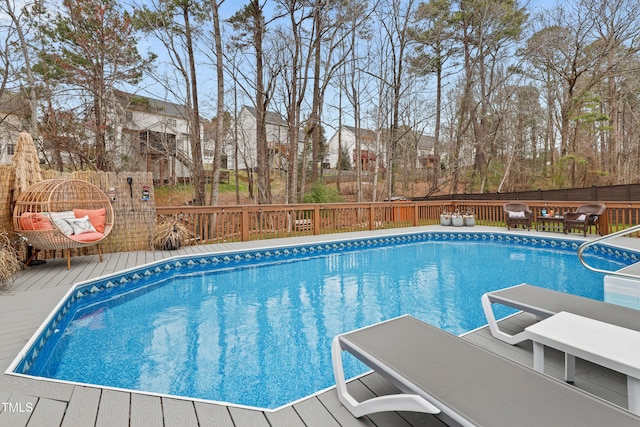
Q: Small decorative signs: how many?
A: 2